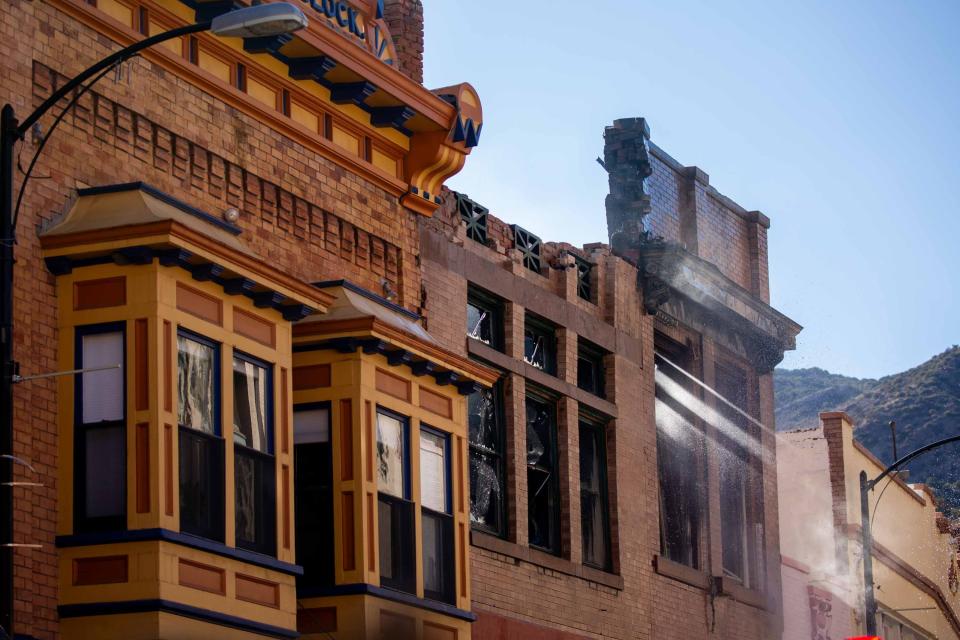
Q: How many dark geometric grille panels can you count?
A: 3